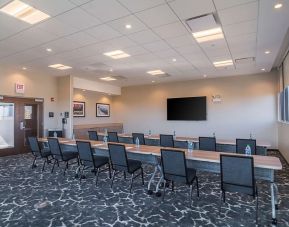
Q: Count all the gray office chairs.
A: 12